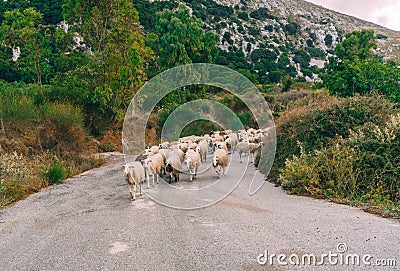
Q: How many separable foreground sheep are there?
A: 5